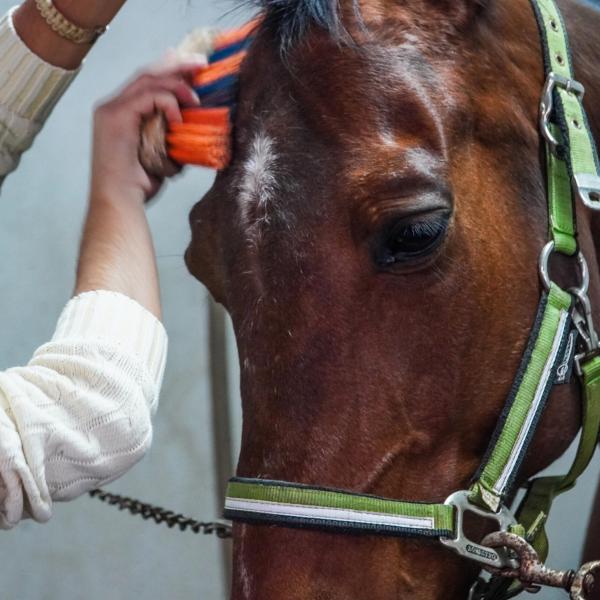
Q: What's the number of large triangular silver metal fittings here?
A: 1